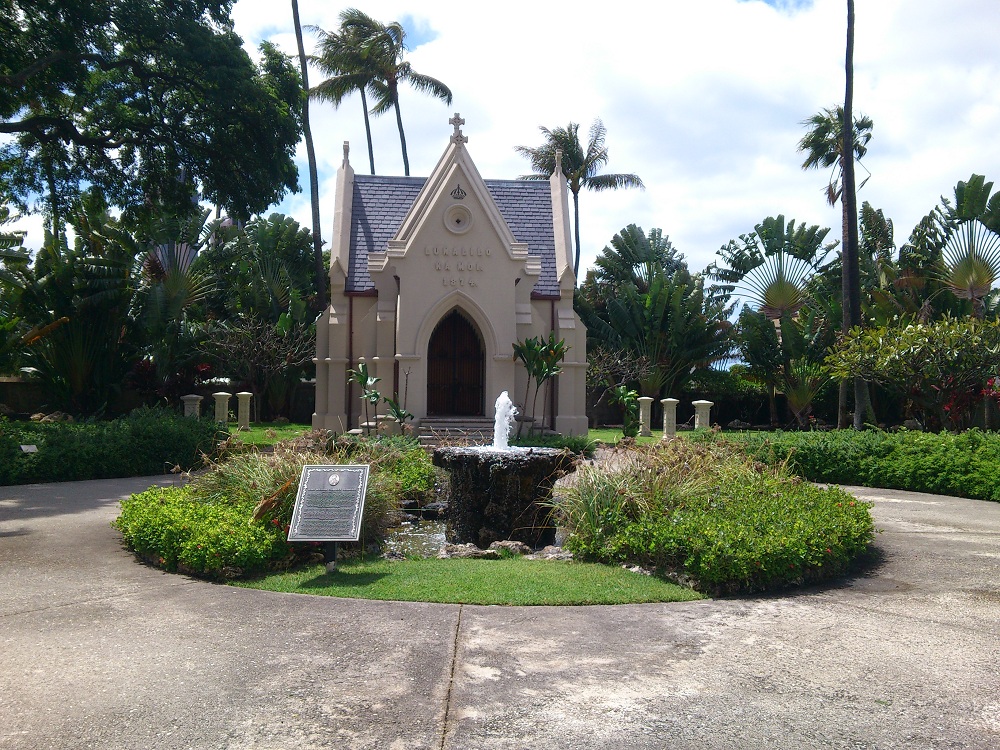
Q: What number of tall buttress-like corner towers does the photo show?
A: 2